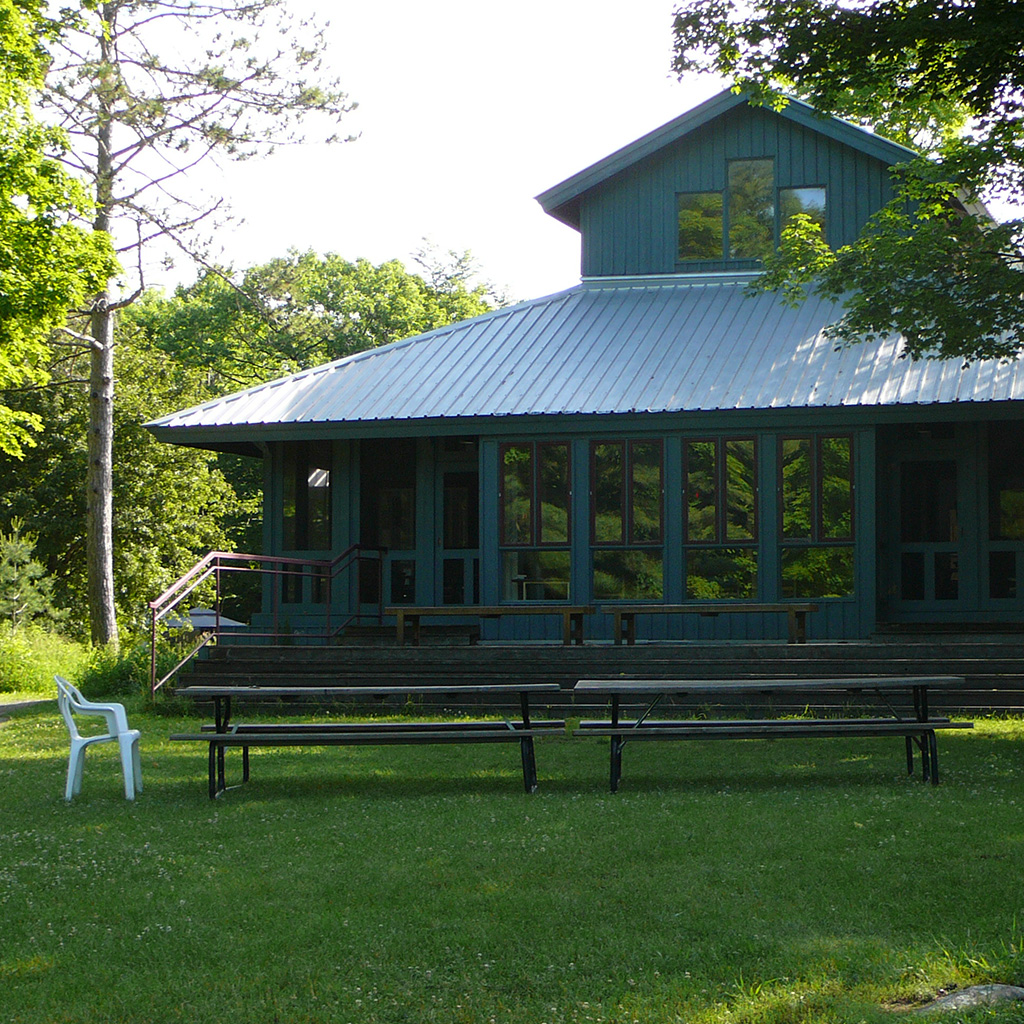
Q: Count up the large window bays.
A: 4